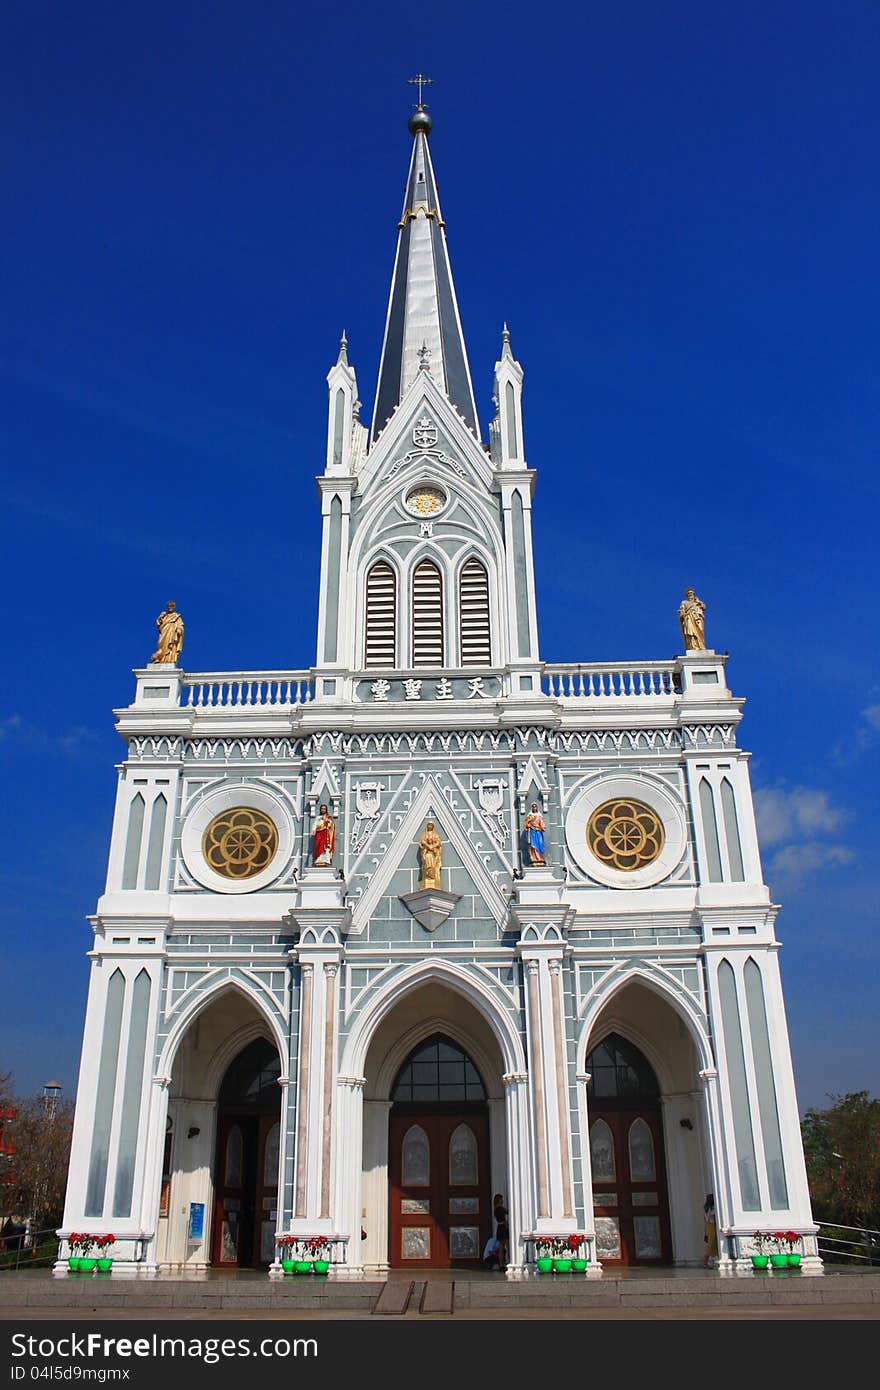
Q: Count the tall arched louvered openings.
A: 3